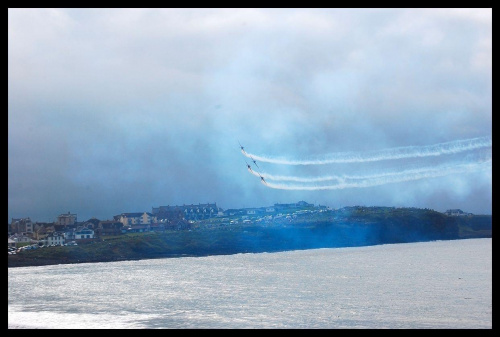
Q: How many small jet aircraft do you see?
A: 4